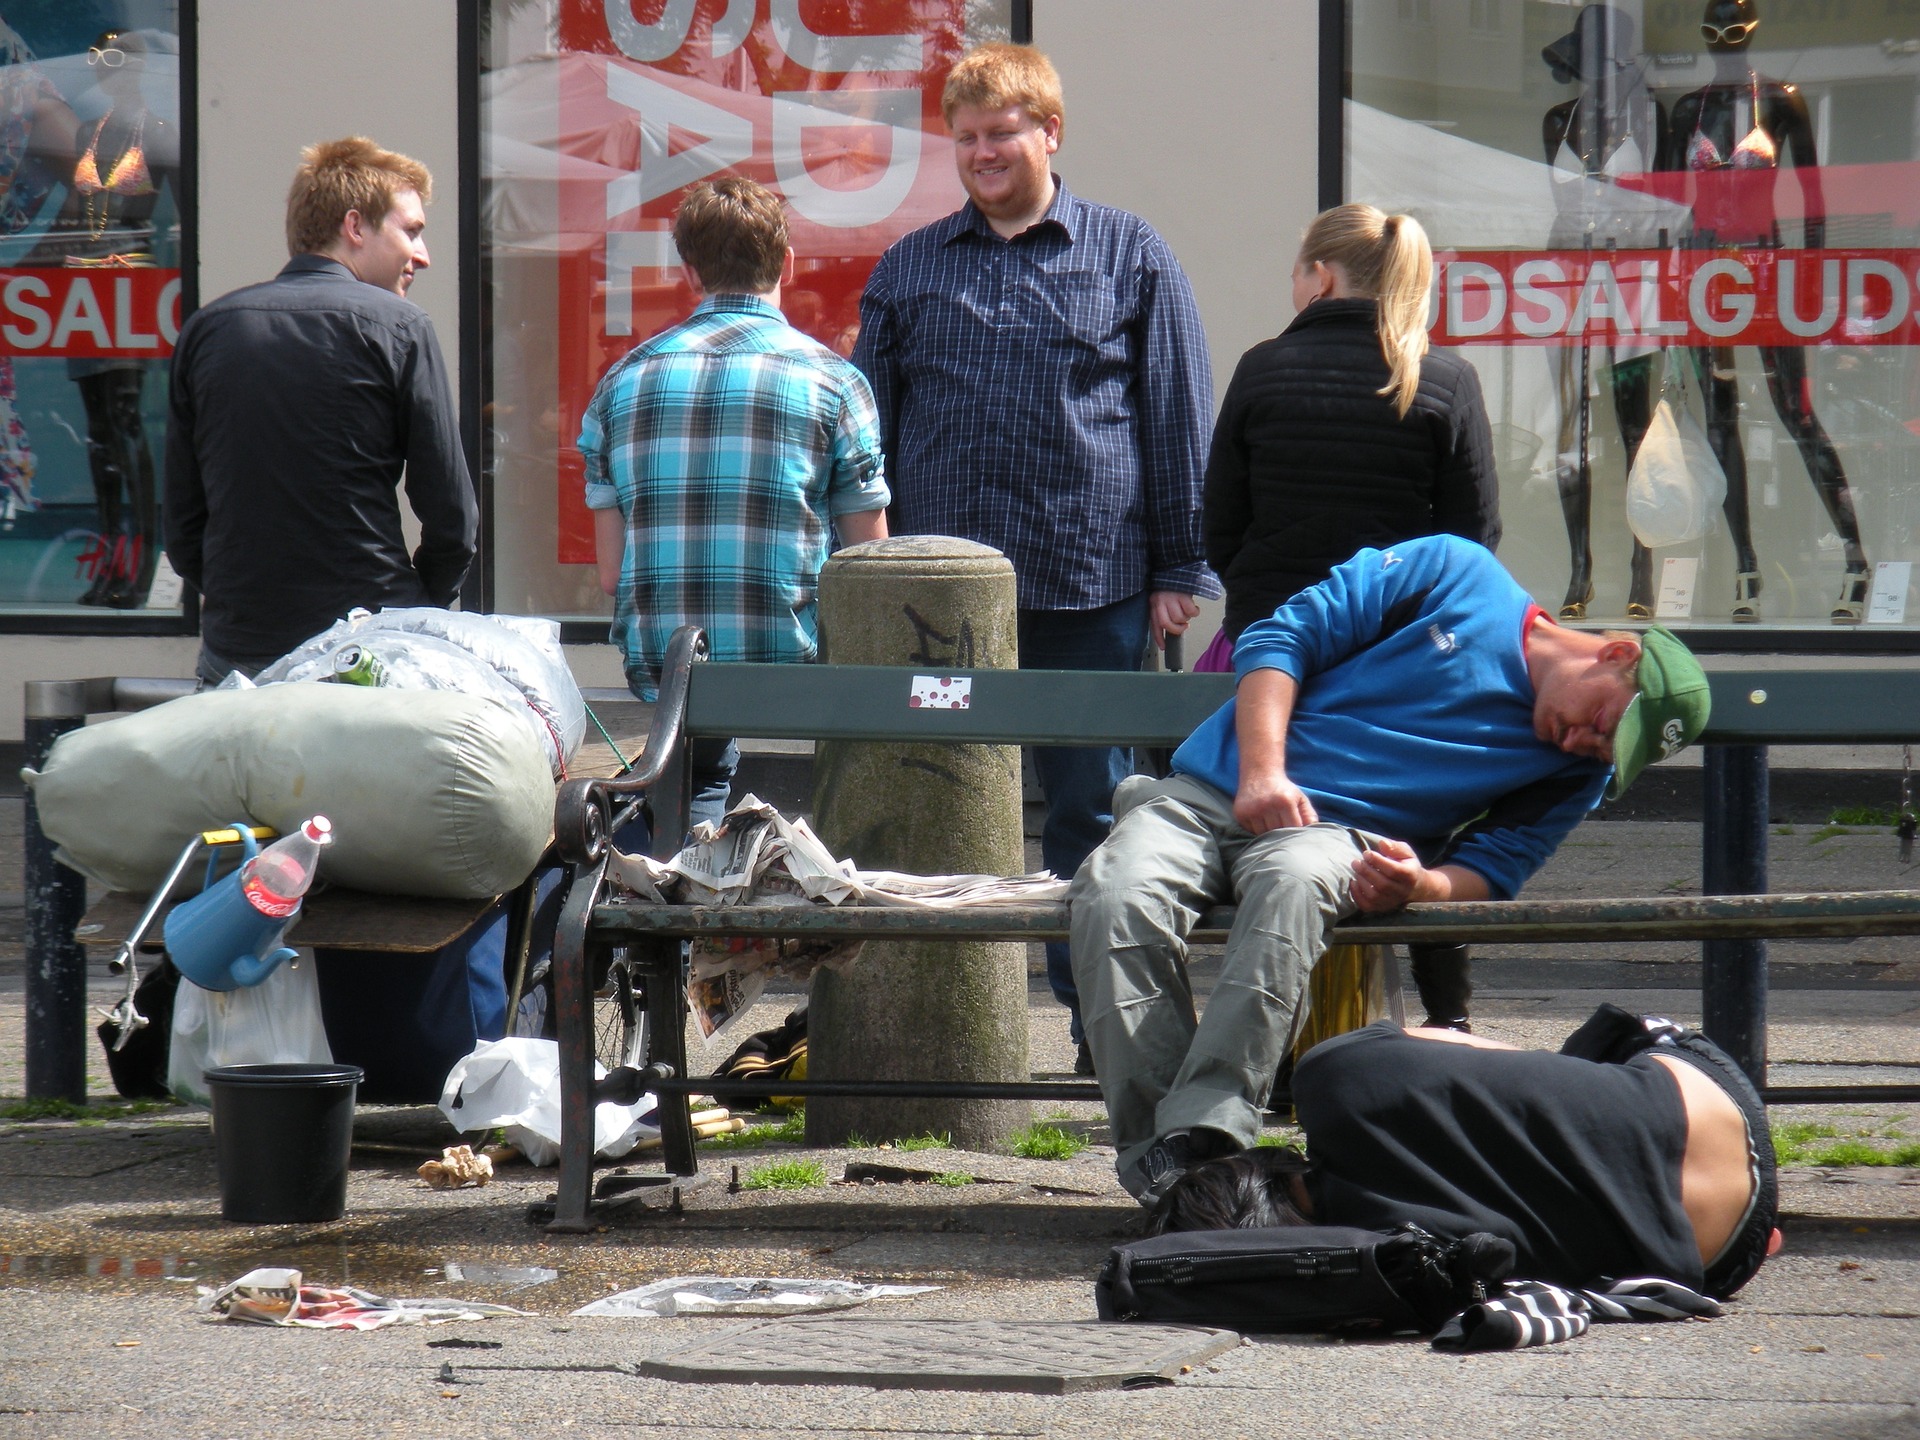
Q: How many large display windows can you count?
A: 3